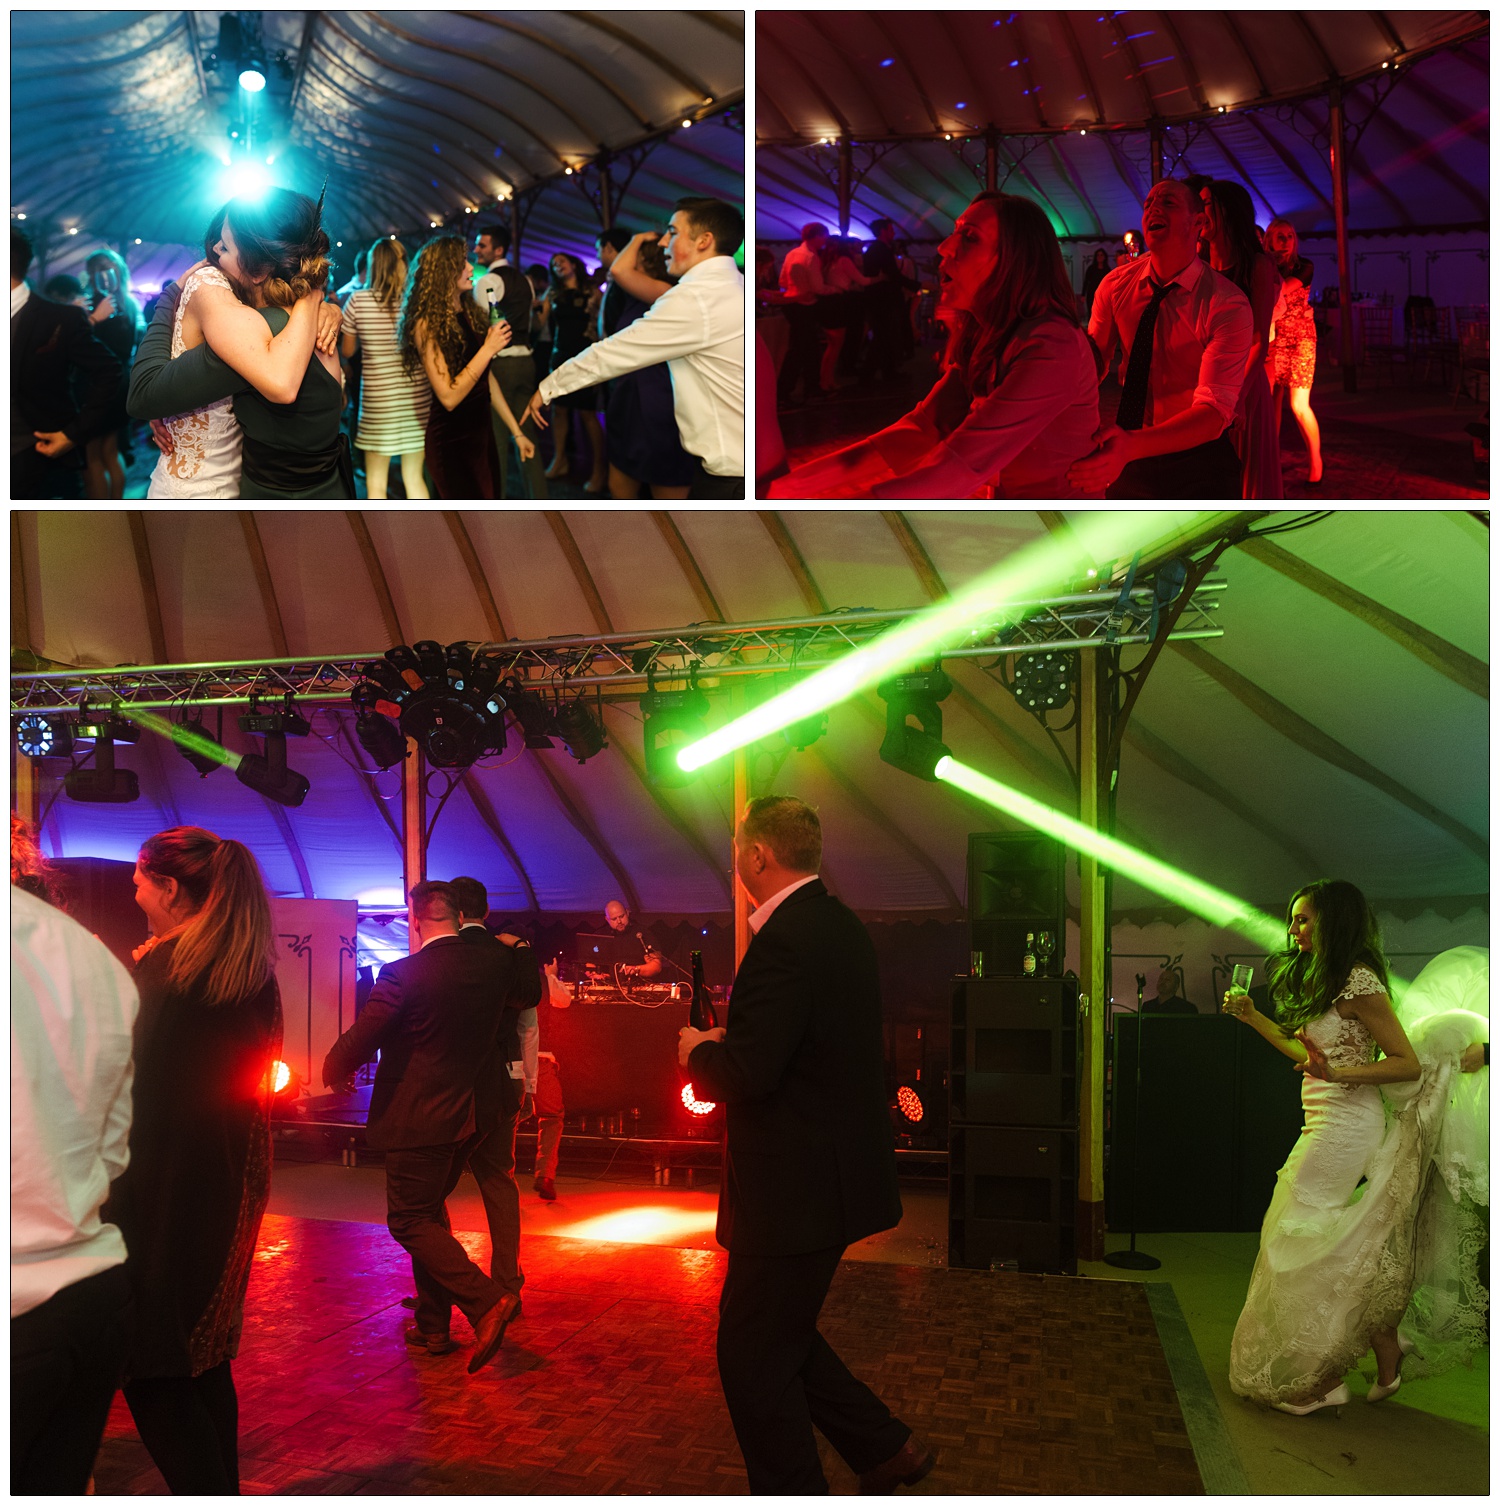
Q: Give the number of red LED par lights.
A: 3